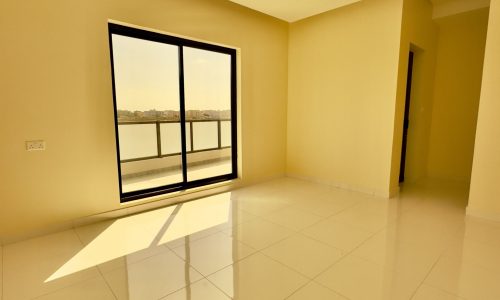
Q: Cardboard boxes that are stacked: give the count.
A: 0